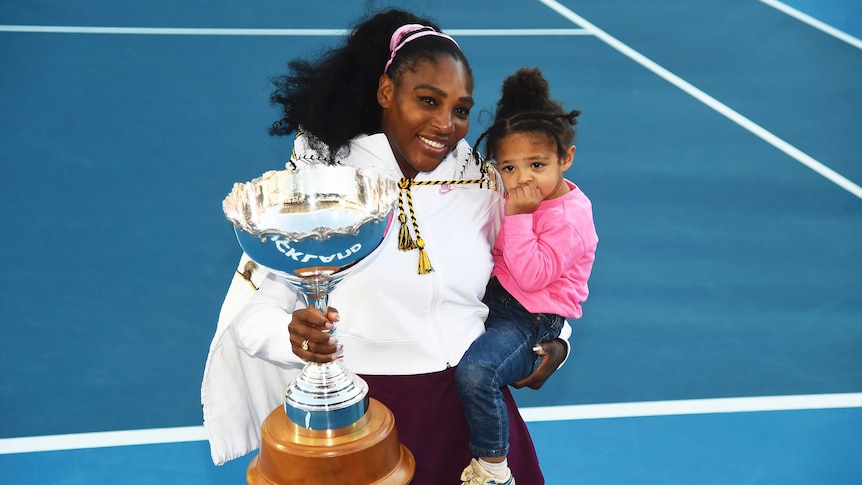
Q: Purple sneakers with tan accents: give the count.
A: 0